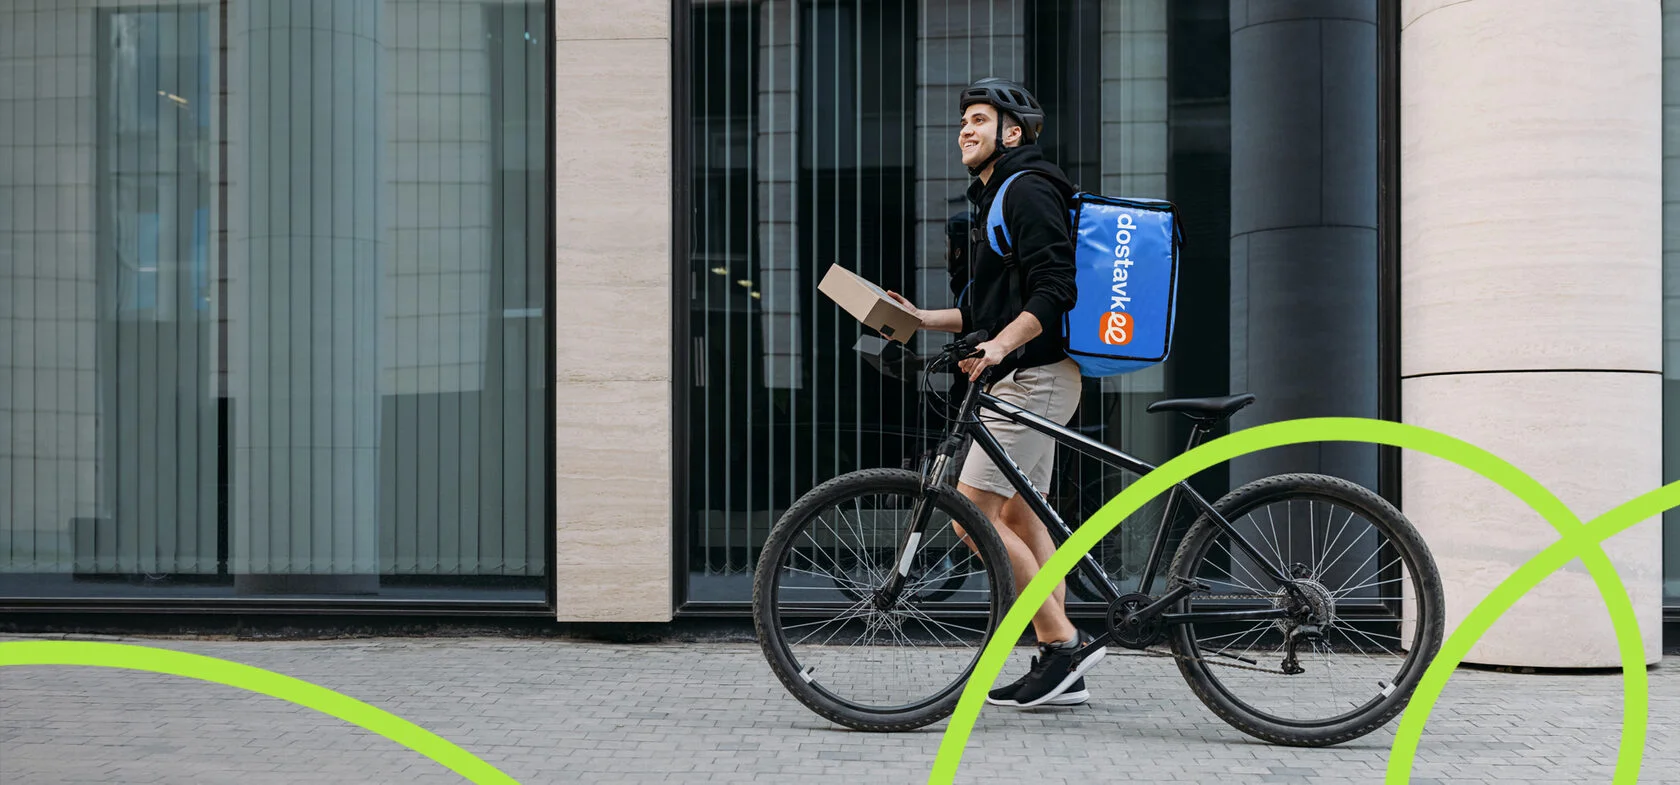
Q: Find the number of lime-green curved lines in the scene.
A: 3